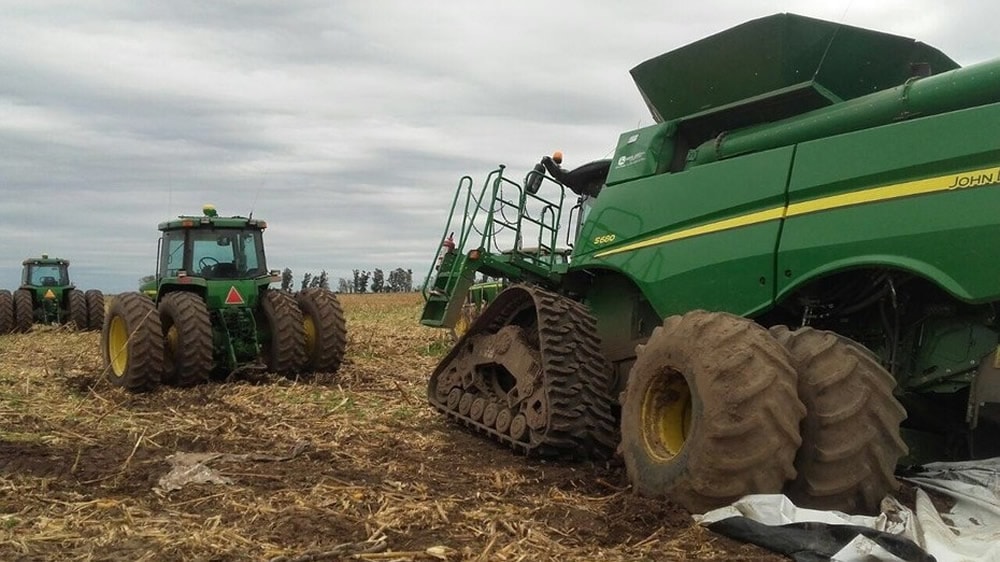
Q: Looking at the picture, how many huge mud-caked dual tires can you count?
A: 2